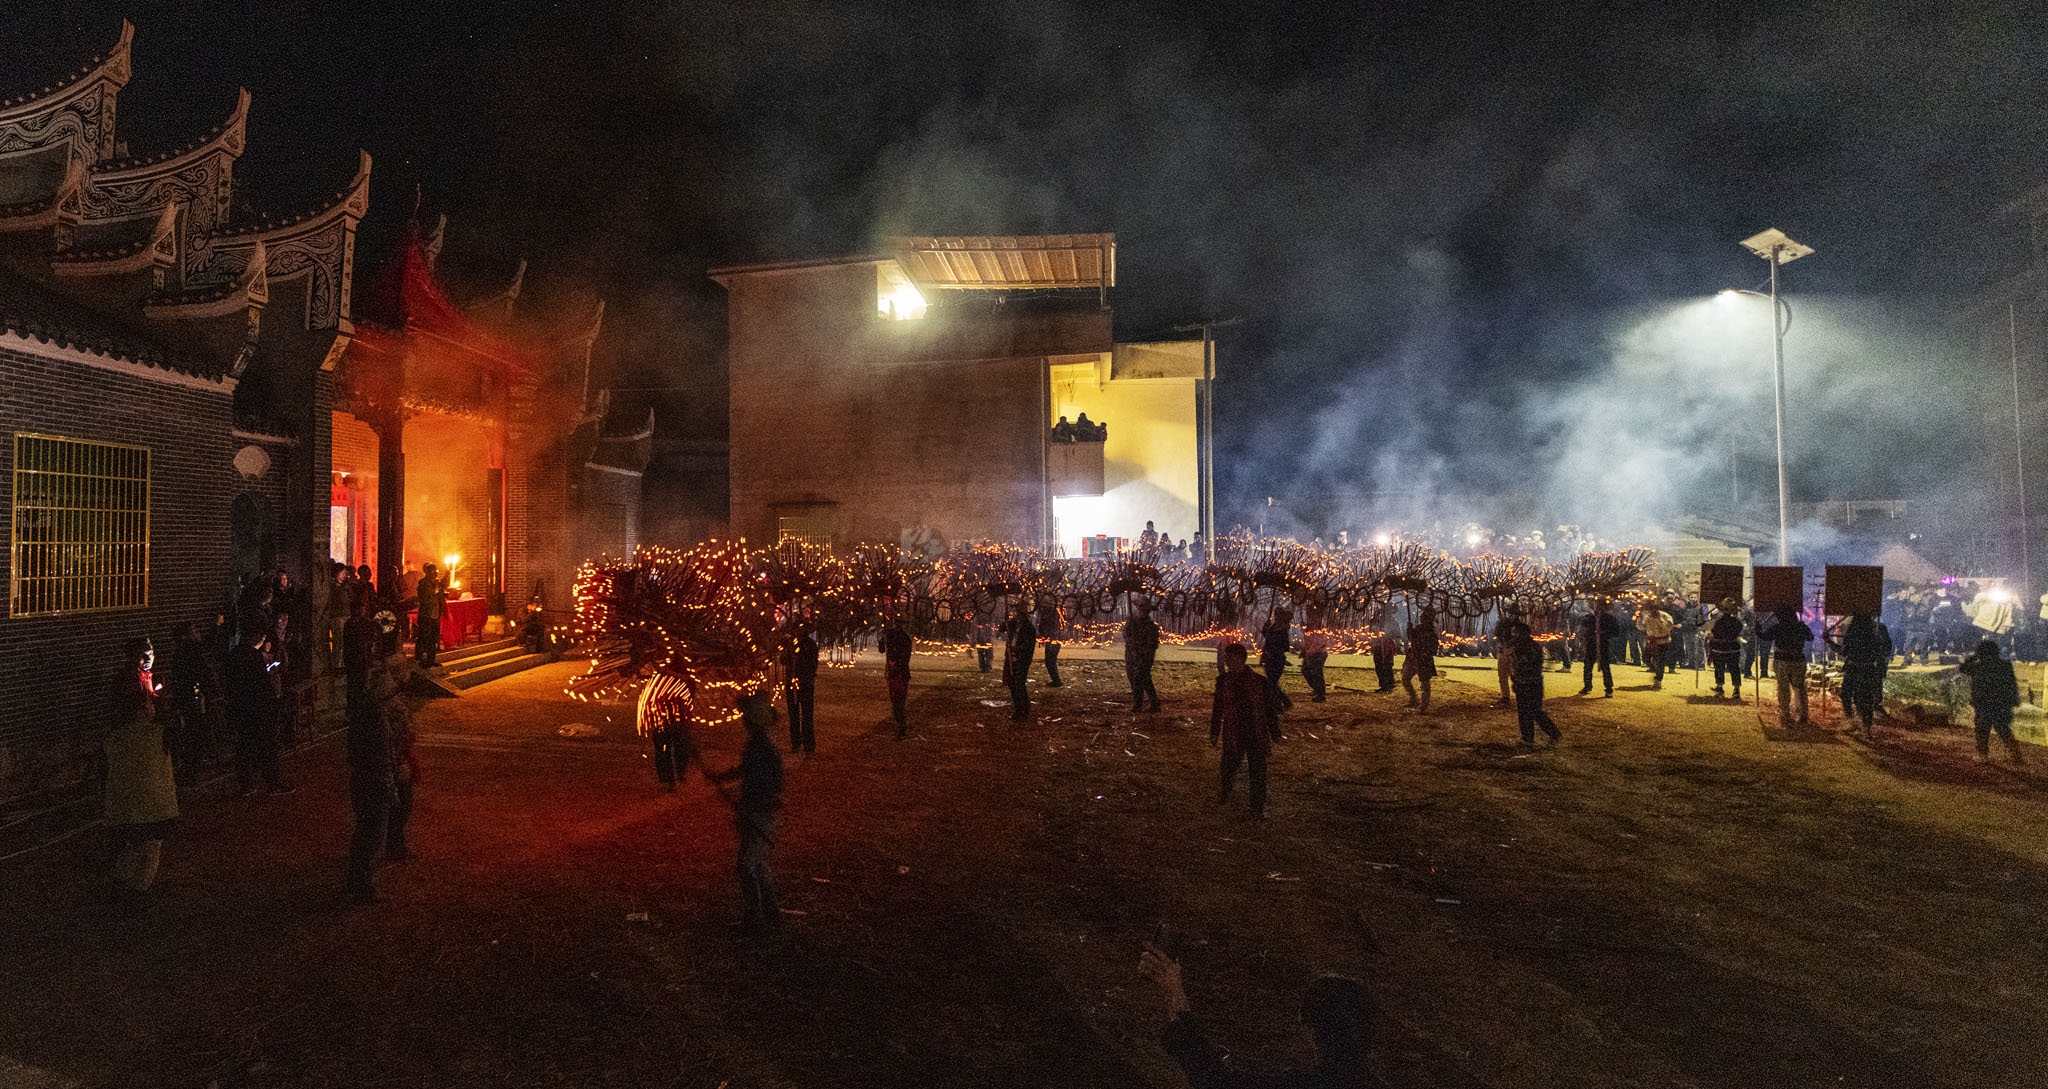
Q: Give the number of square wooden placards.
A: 3